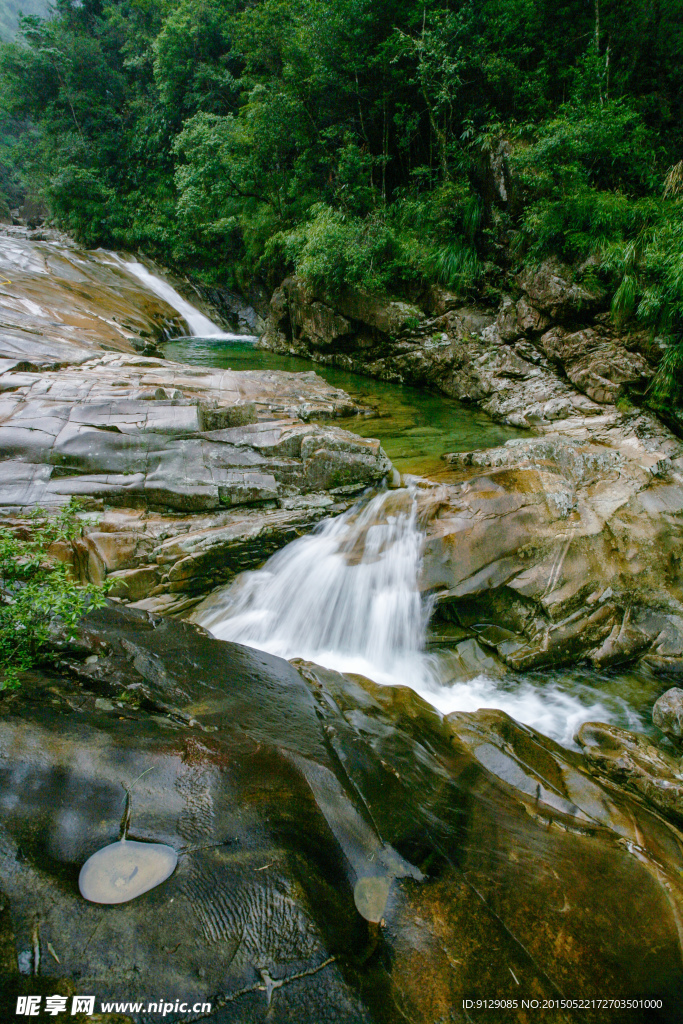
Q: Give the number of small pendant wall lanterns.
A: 0